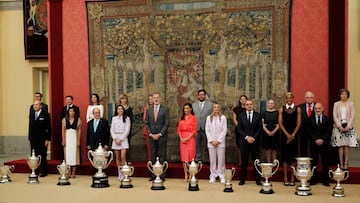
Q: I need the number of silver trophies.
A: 11